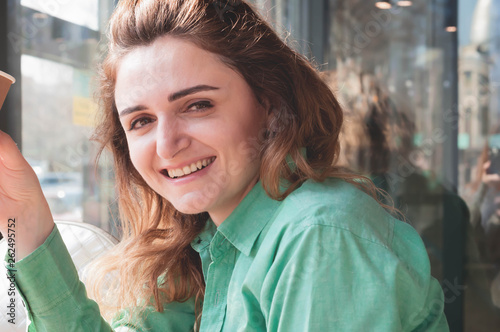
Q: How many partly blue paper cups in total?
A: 0